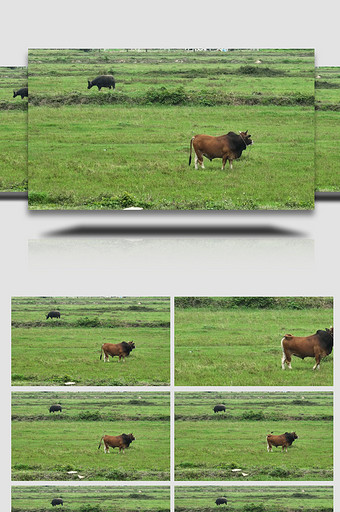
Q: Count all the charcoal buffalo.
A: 7